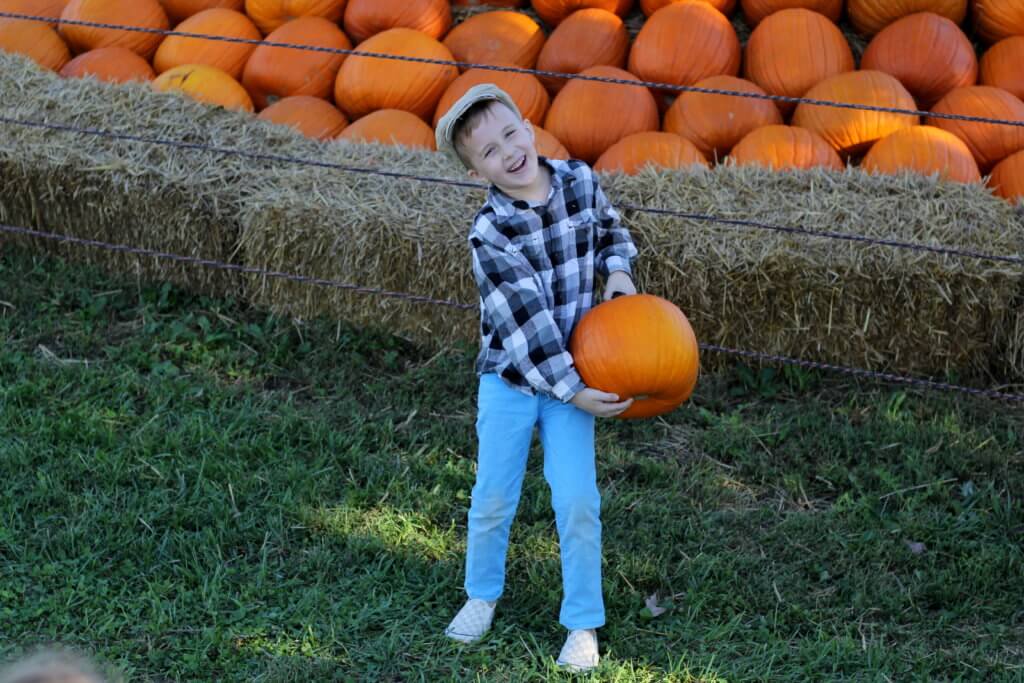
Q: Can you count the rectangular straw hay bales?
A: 3